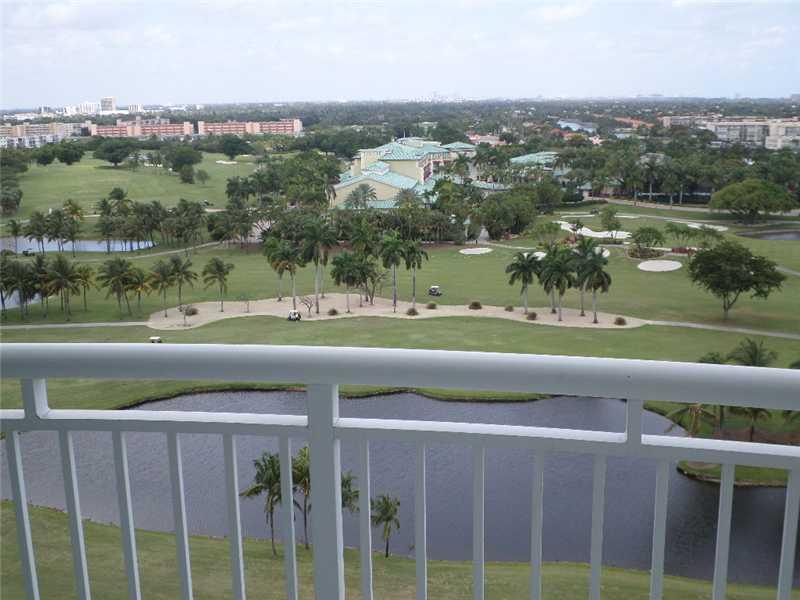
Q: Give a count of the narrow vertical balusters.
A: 14